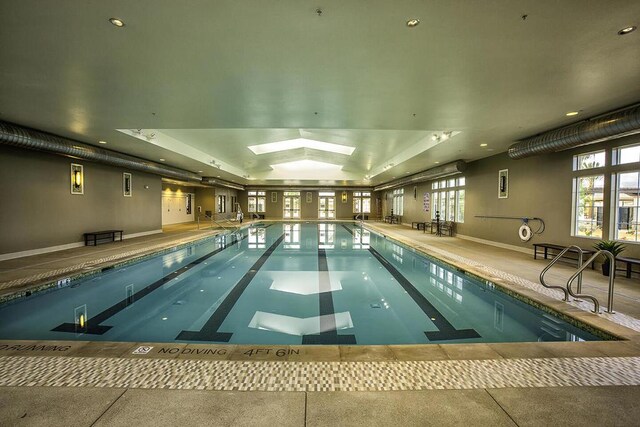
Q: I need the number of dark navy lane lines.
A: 4